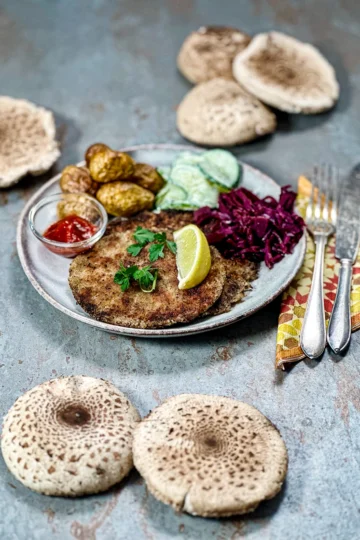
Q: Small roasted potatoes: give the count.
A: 6